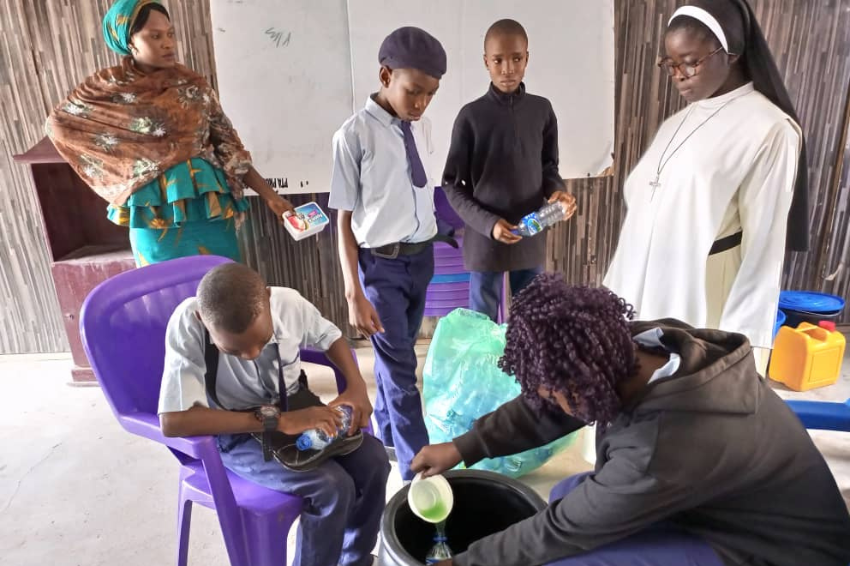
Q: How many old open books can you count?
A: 0